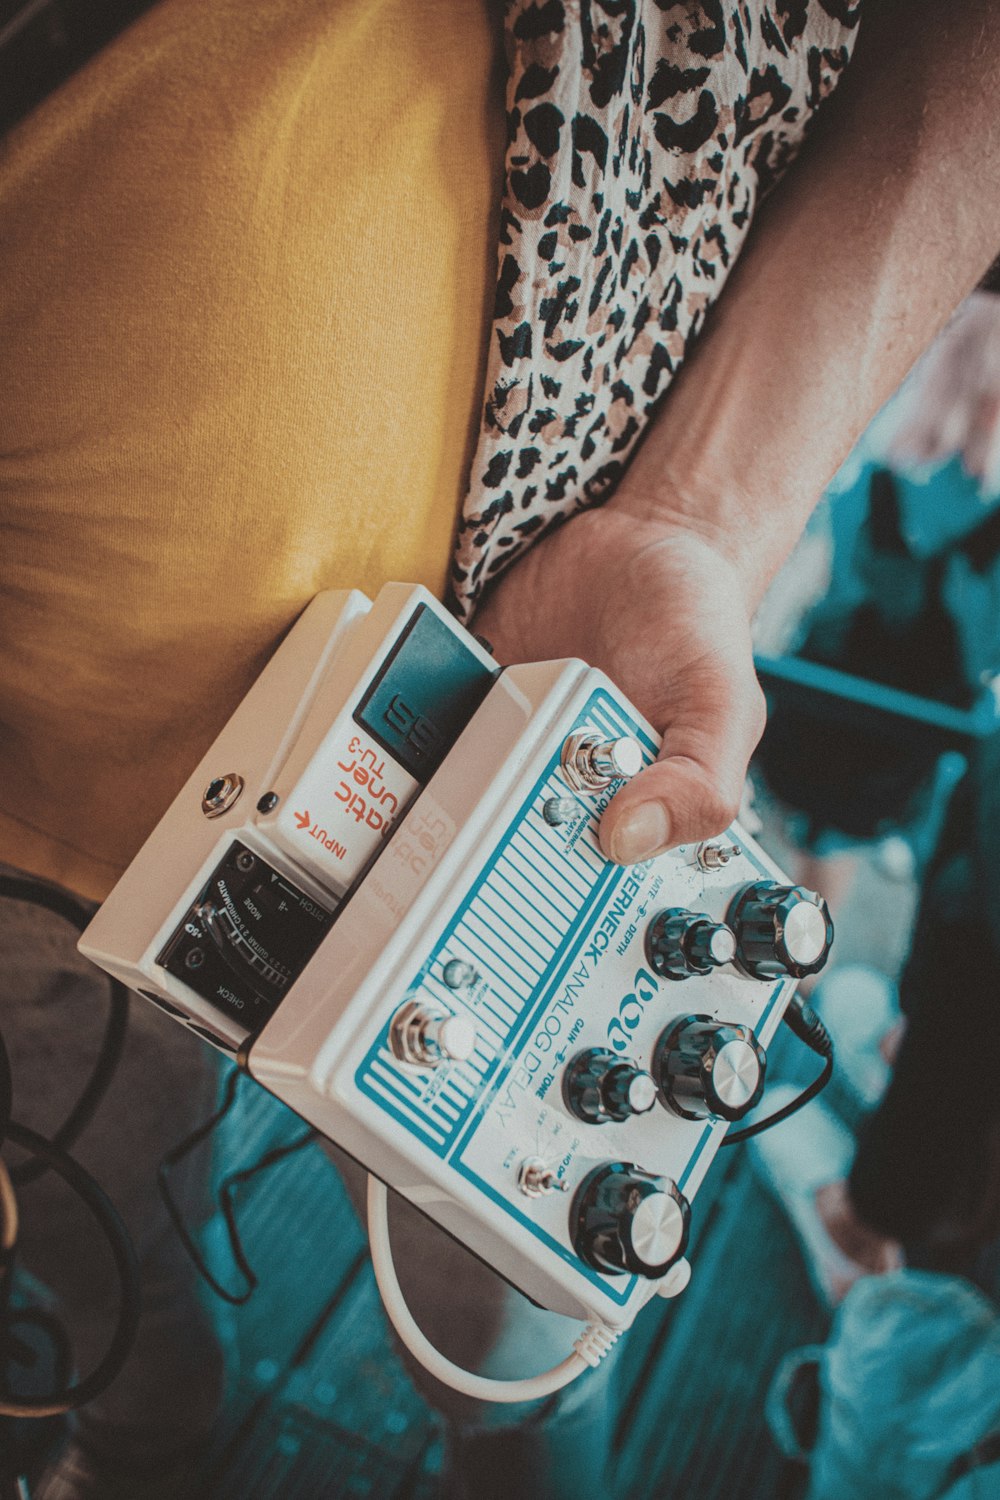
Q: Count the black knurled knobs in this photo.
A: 5